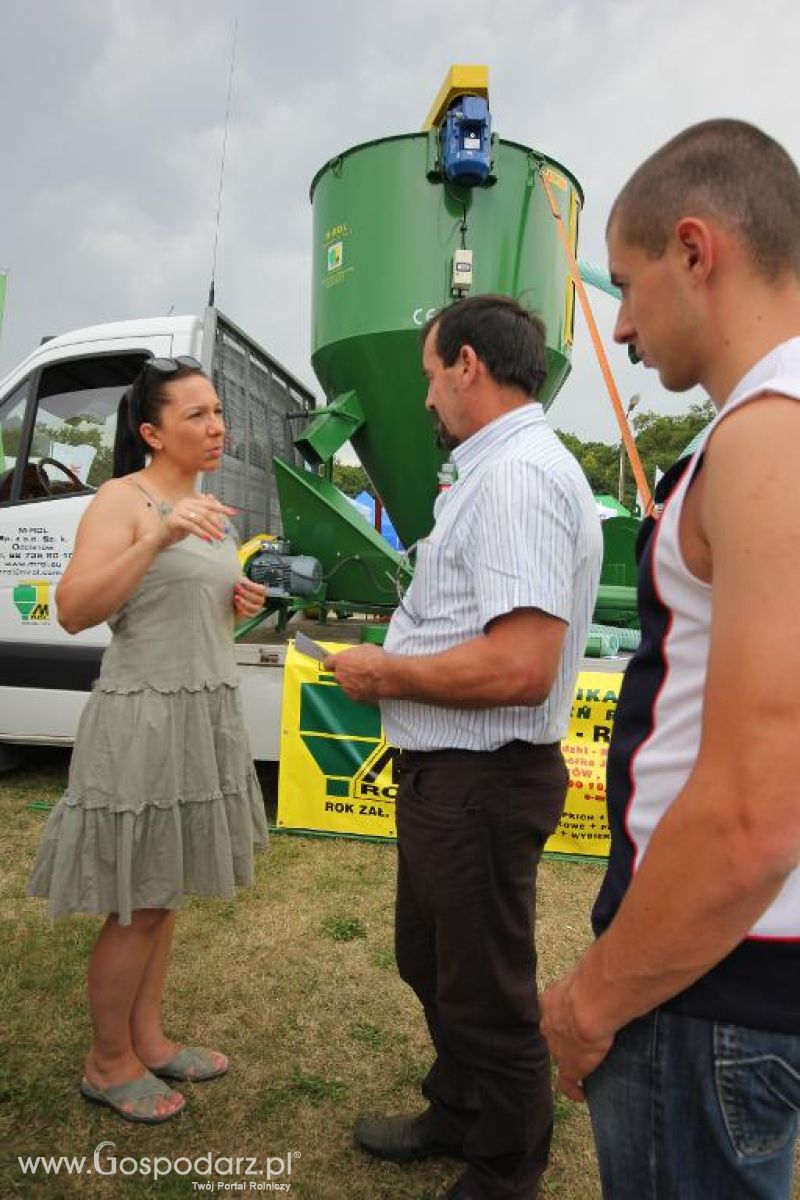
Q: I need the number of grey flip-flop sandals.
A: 2